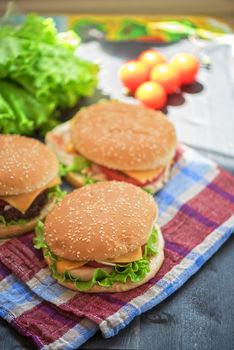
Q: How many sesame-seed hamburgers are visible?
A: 3